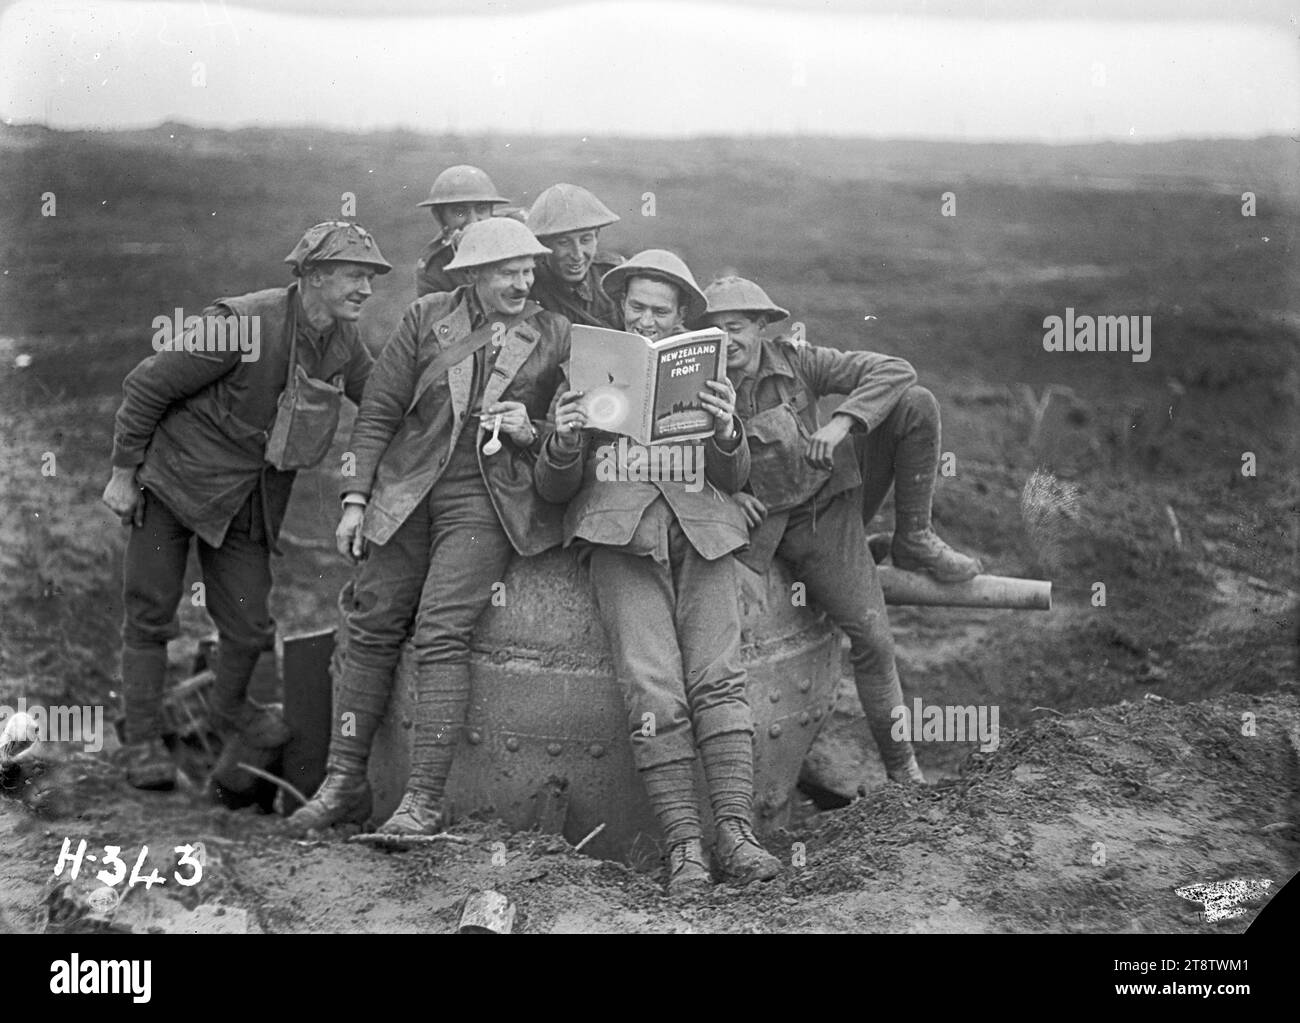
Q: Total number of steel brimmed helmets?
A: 6